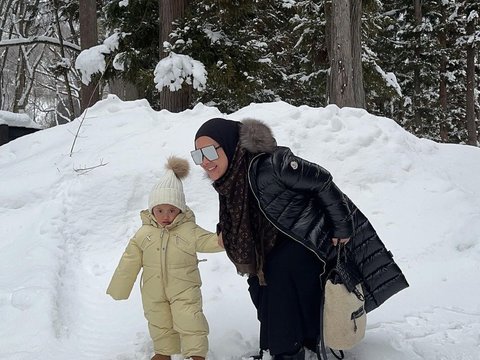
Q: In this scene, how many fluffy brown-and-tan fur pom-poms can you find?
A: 1